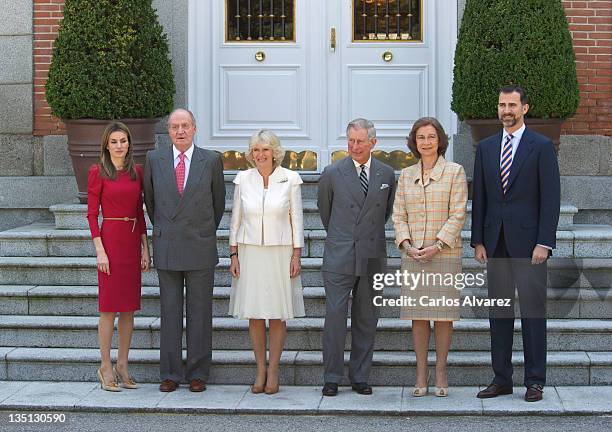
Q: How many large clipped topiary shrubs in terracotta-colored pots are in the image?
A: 2